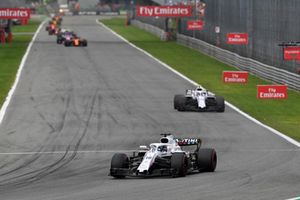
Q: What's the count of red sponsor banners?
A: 7